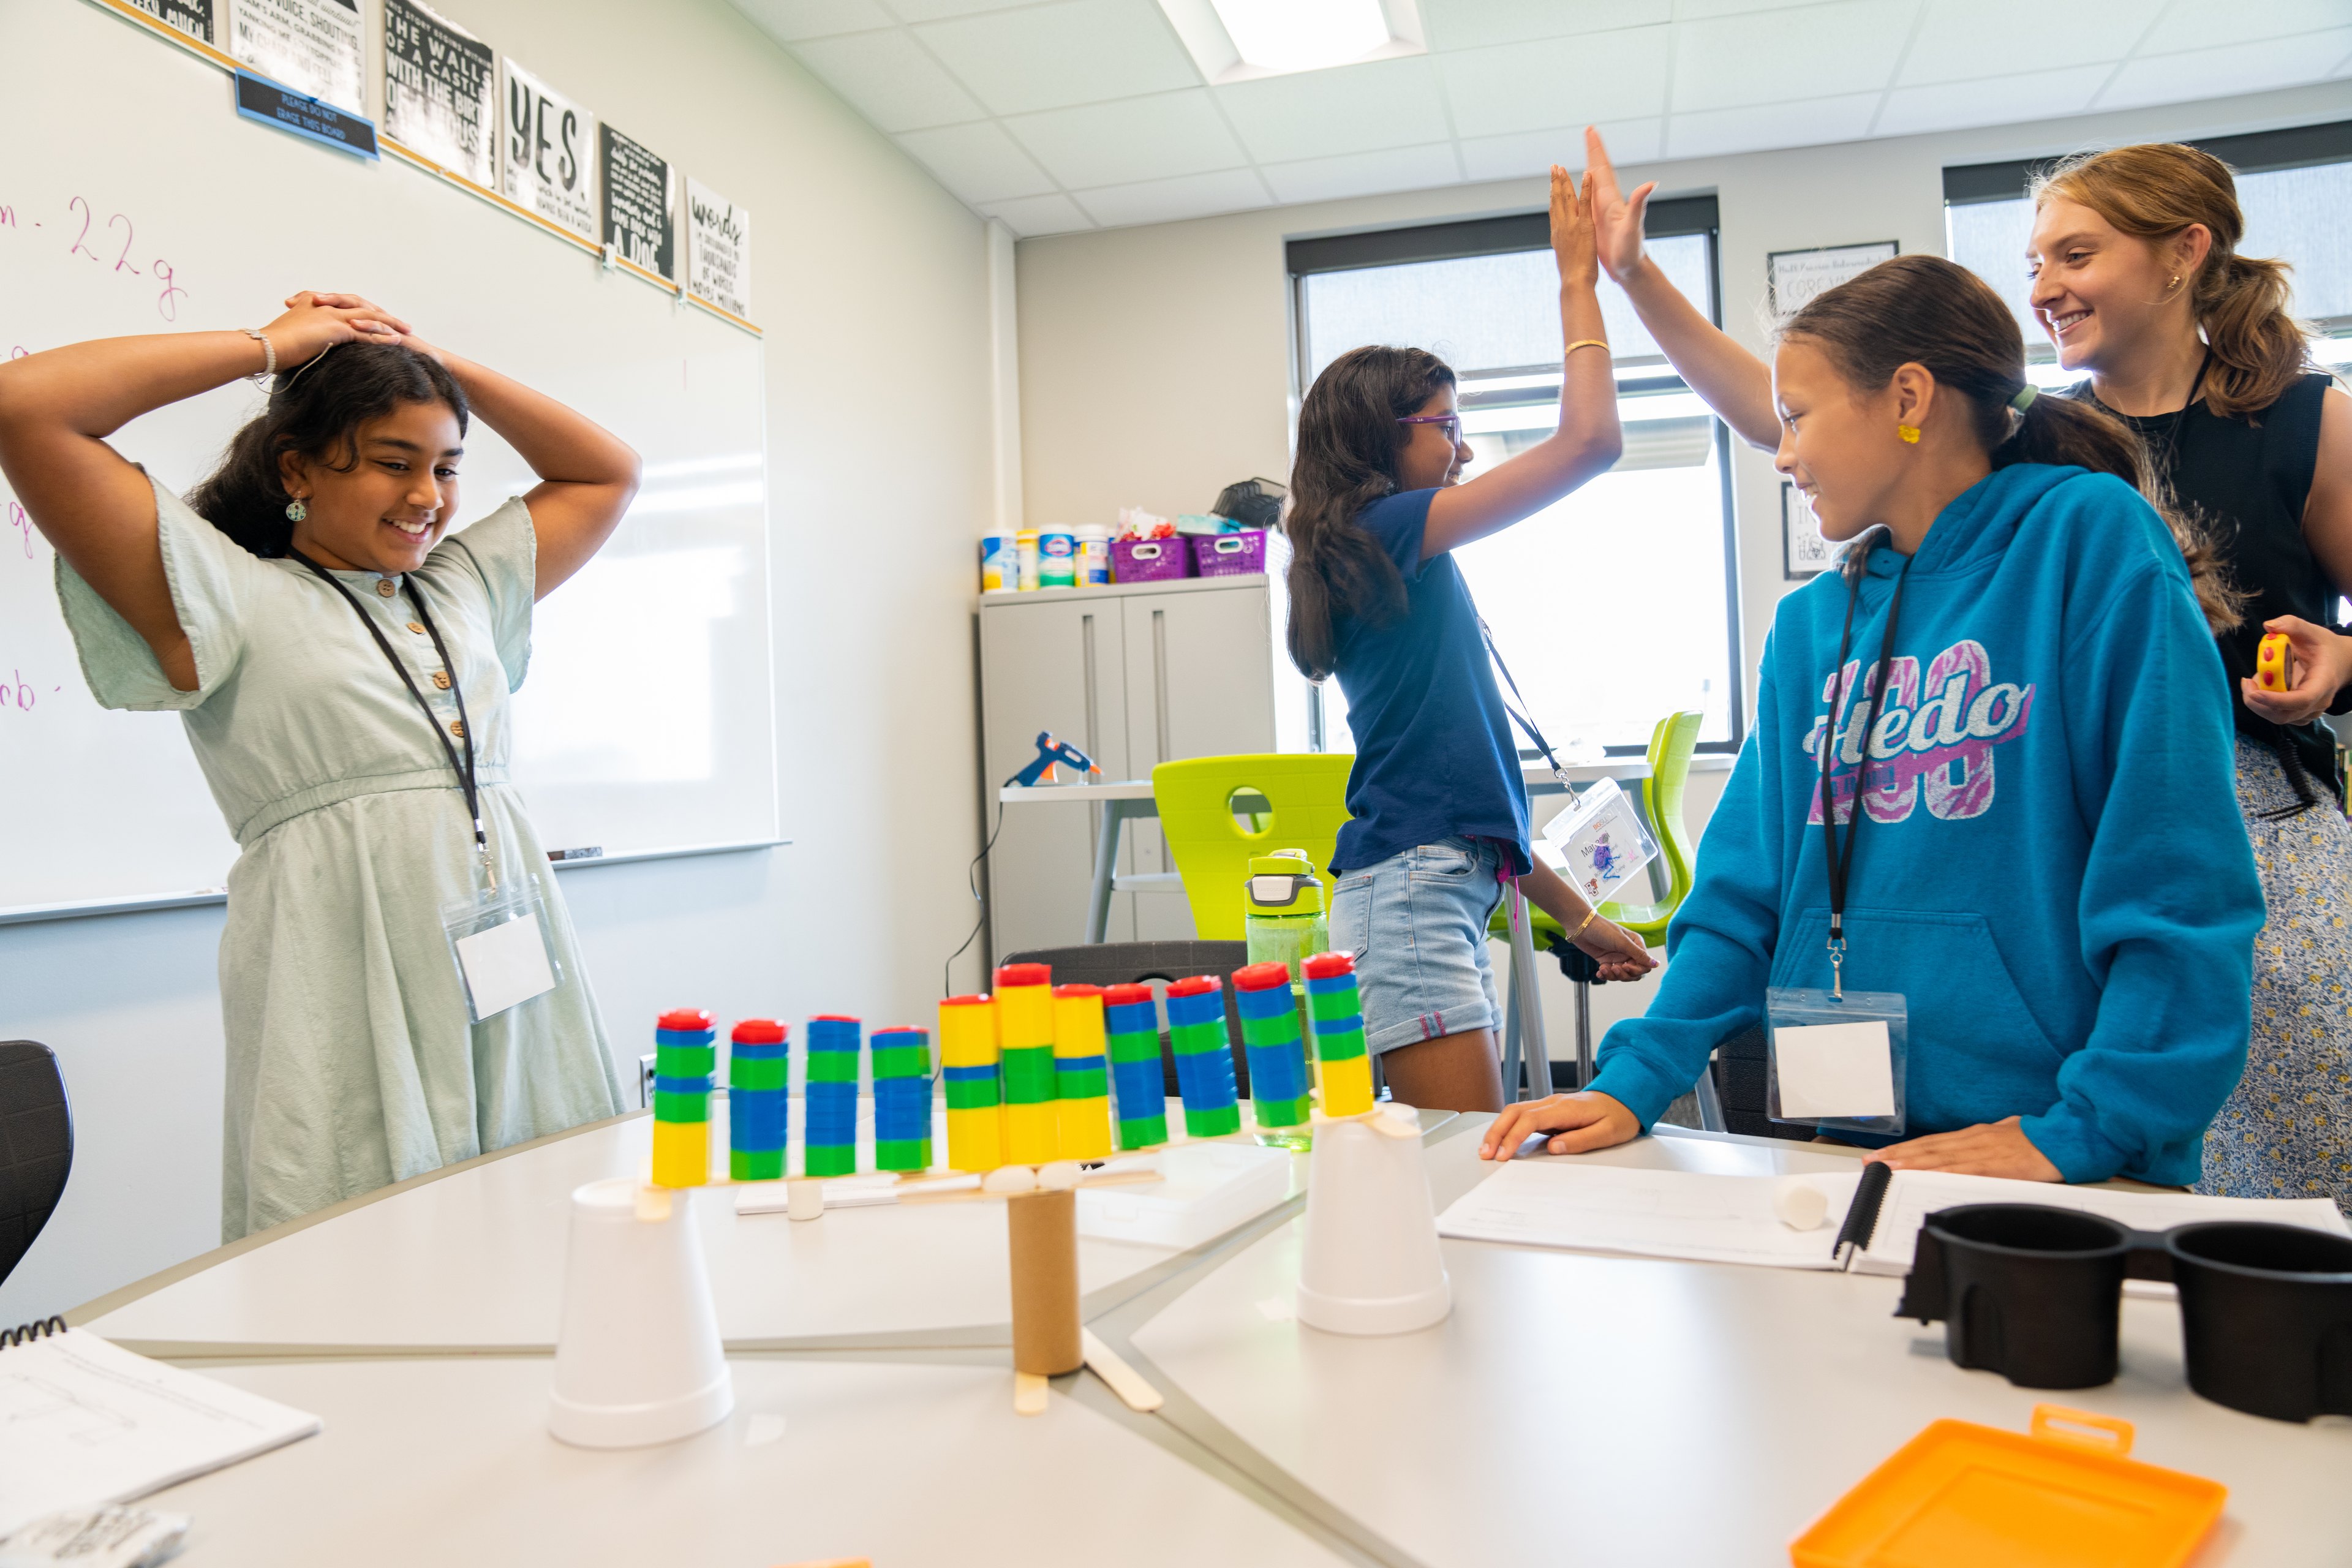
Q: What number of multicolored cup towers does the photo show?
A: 11